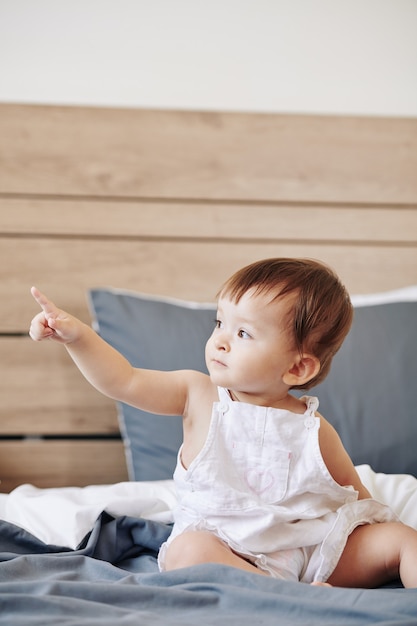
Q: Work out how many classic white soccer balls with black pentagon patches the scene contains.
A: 0